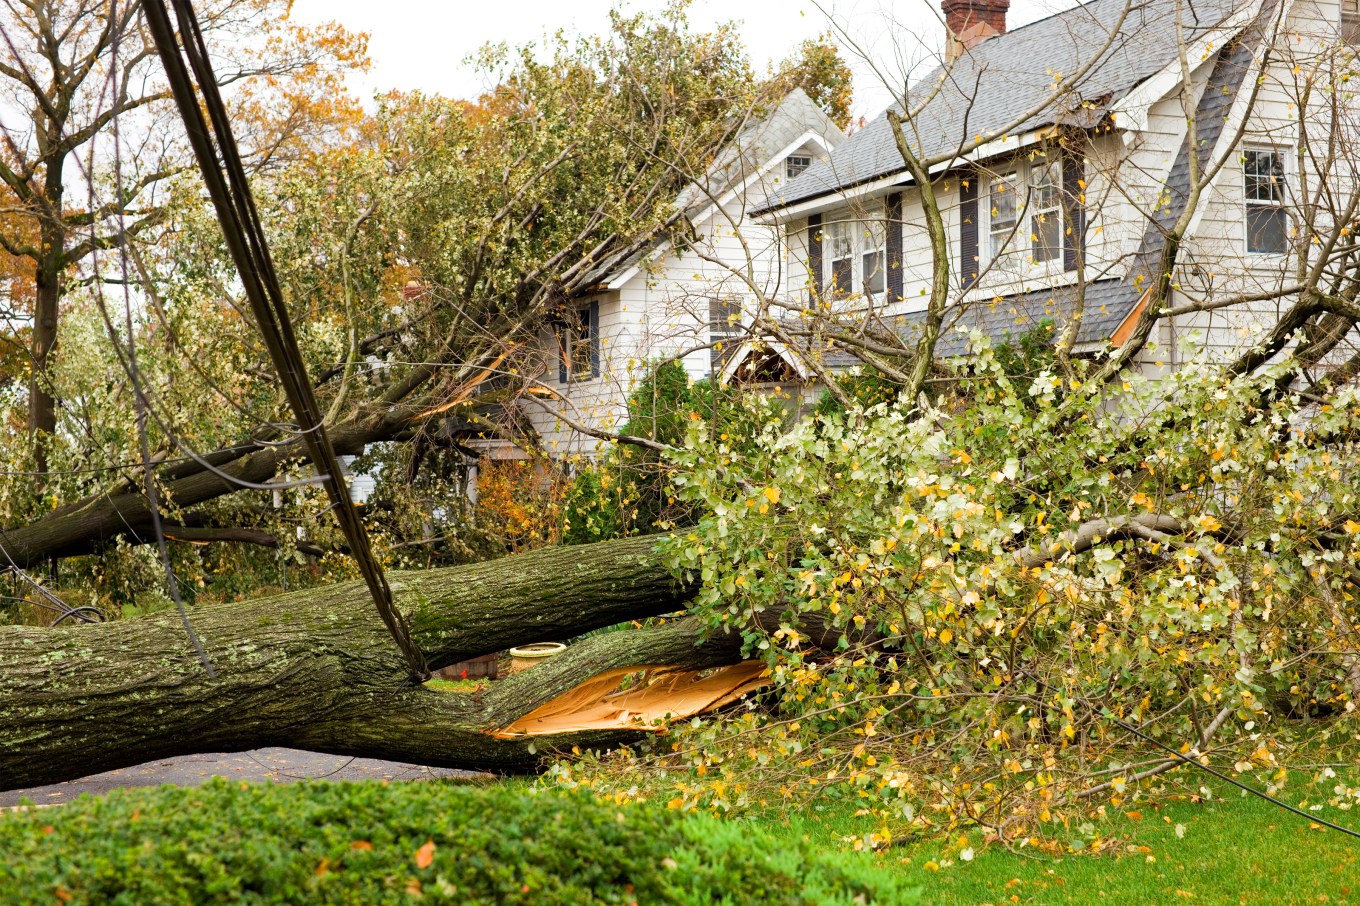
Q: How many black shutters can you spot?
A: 6